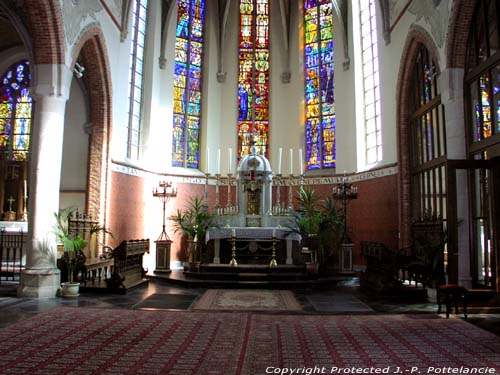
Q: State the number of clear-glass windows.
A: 2